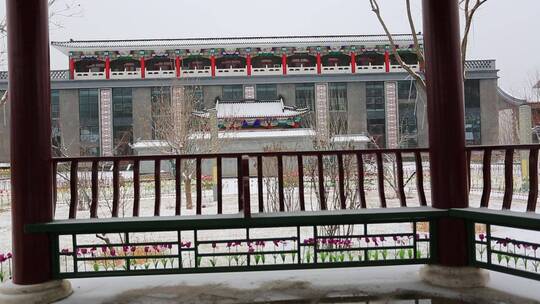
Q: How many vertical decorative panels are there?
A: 5